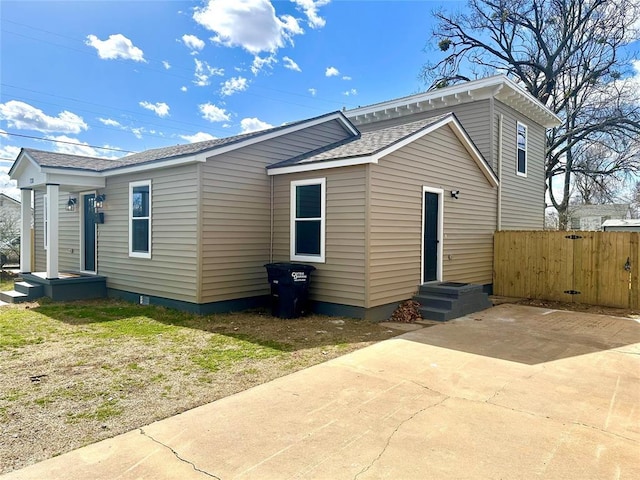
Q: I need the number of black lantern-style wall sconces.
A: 2